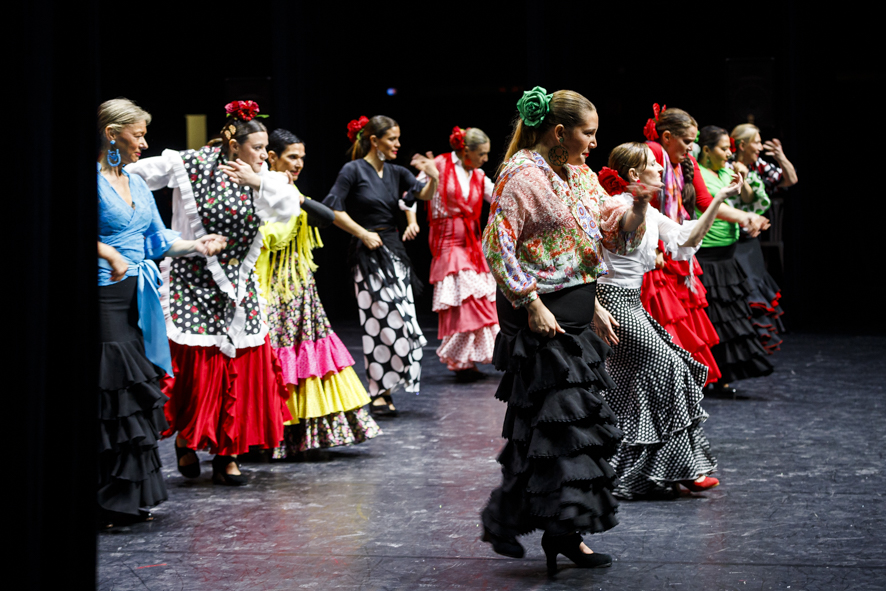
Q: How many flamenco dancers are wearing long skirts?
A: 10